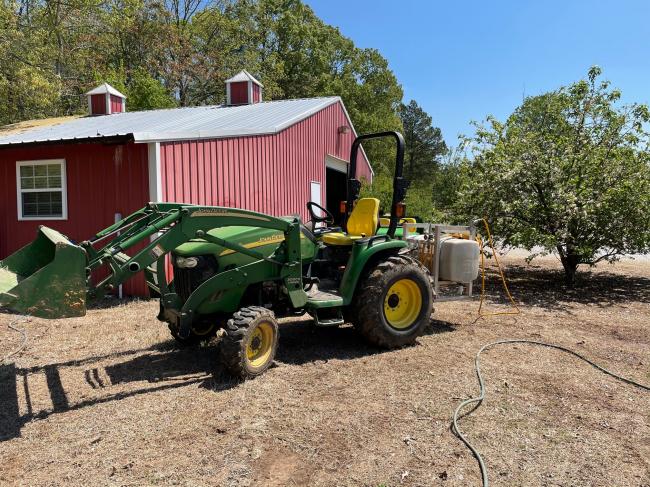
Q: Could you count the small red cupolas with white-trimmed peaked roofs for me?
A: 2